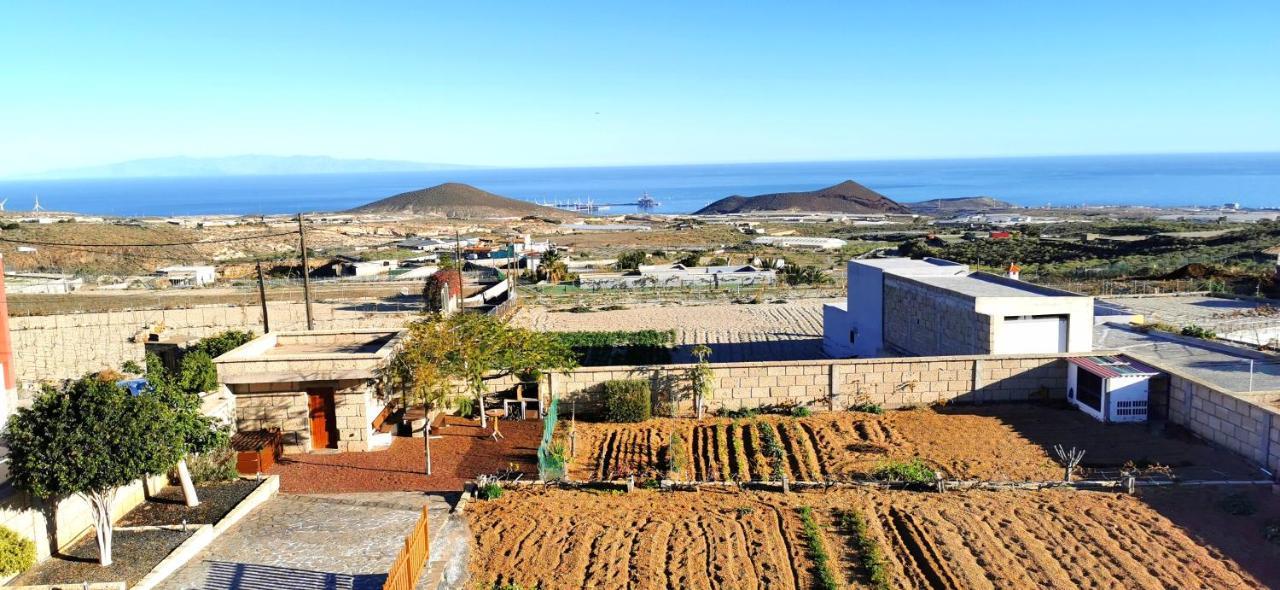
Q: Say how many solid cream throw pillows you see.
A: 0